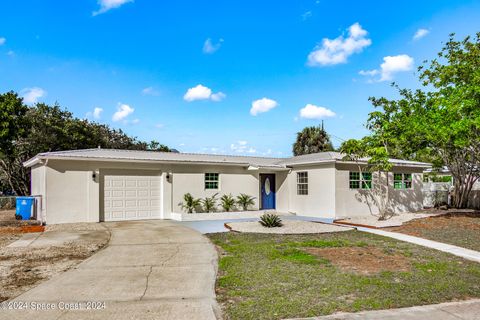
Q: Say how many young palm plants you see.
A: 4